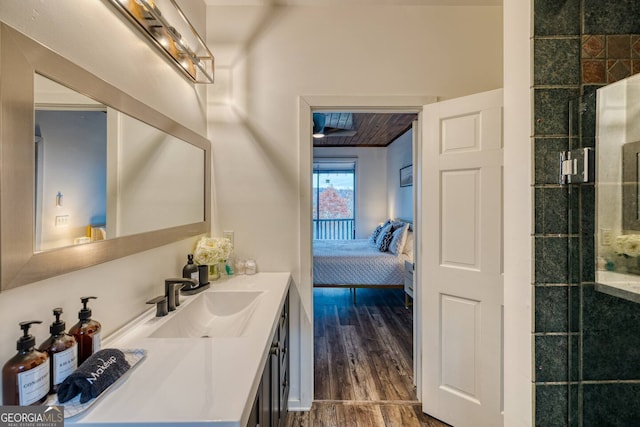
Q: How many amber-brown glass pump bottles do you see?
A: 3